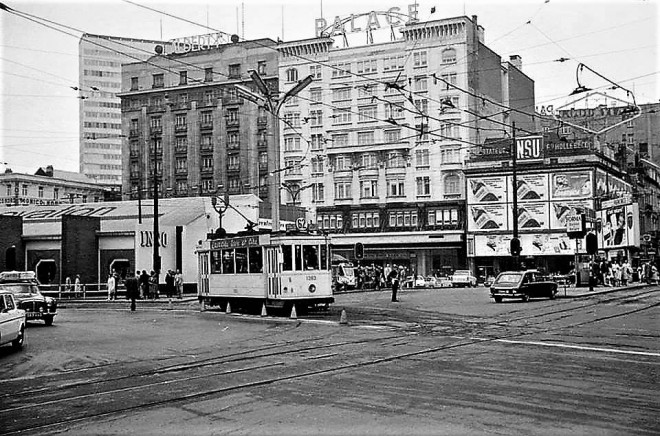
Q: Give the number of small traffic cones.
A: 4